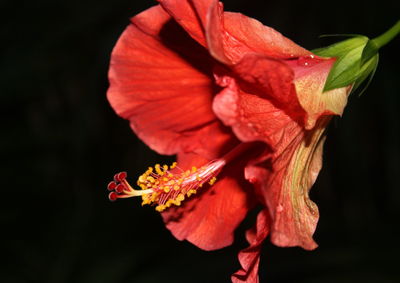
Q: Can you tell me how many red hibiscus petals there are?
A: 5